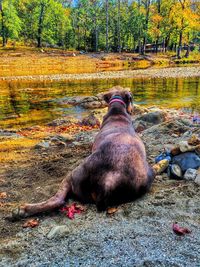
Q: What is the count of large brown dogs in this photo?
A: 1